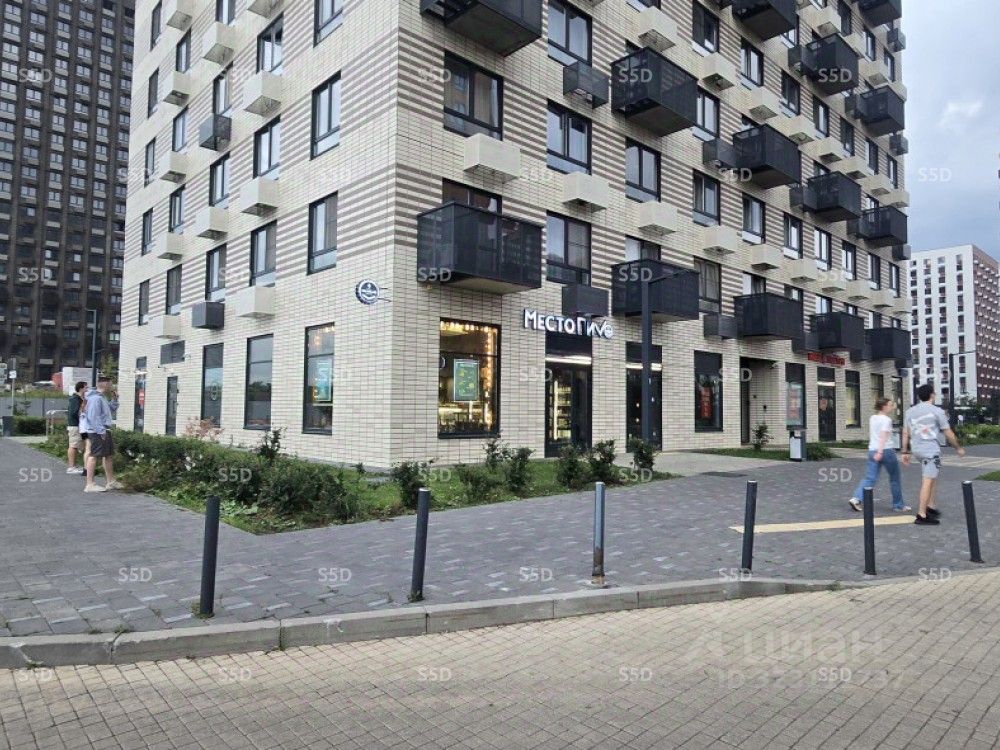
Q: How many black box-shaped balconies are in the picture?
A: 14